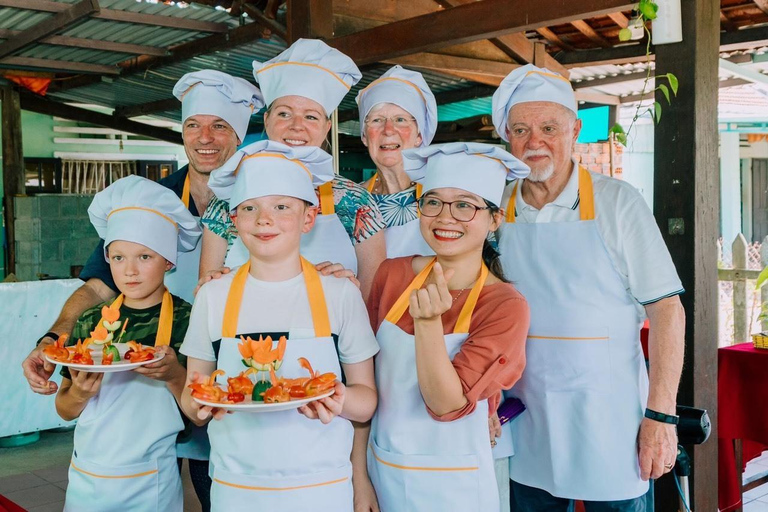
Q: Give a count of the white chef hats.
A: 7